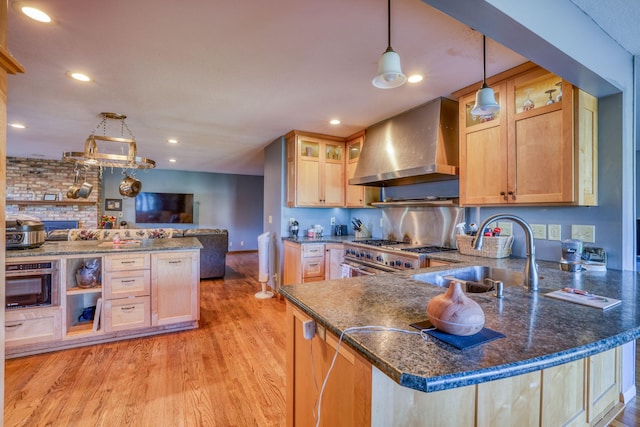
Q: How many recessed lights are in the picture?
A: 7